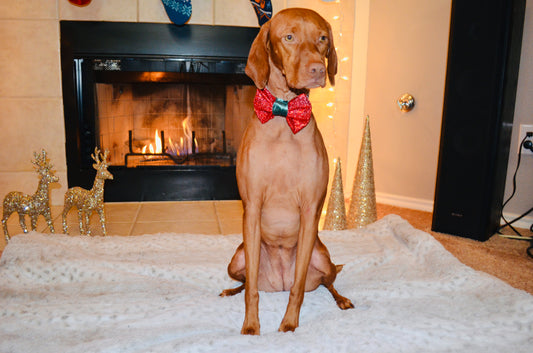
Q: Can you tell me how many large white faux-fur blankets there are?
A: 1